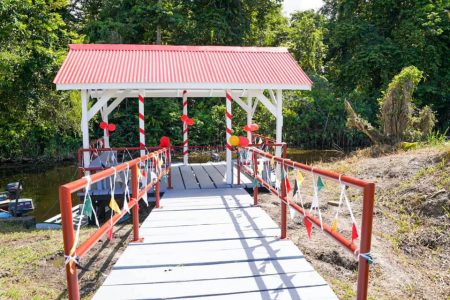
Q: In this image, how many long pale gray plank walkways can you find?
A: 1